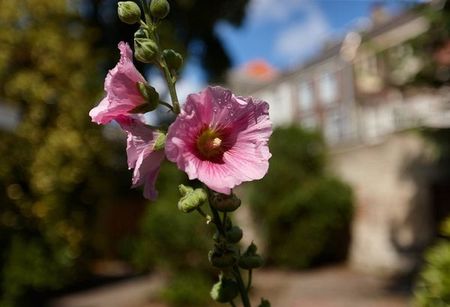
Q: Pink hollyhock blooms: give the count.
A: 3